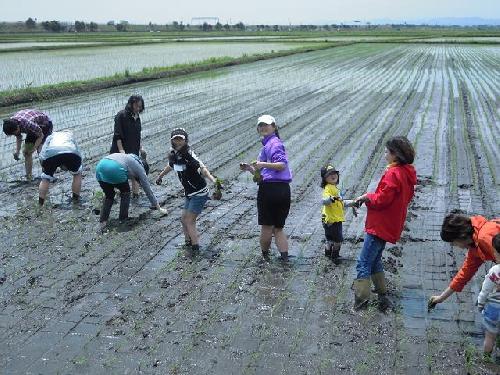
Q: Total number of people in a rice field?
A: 10